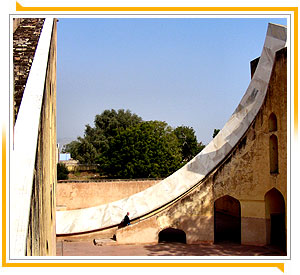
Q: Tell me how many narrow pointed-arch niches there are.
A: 2